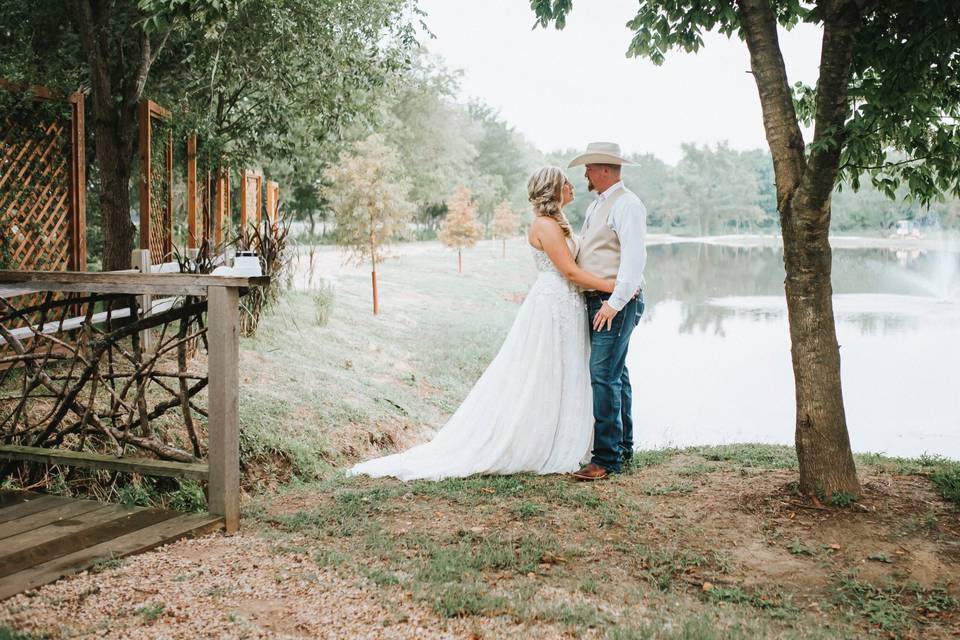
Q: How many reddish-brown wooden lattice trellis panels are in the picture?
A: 6